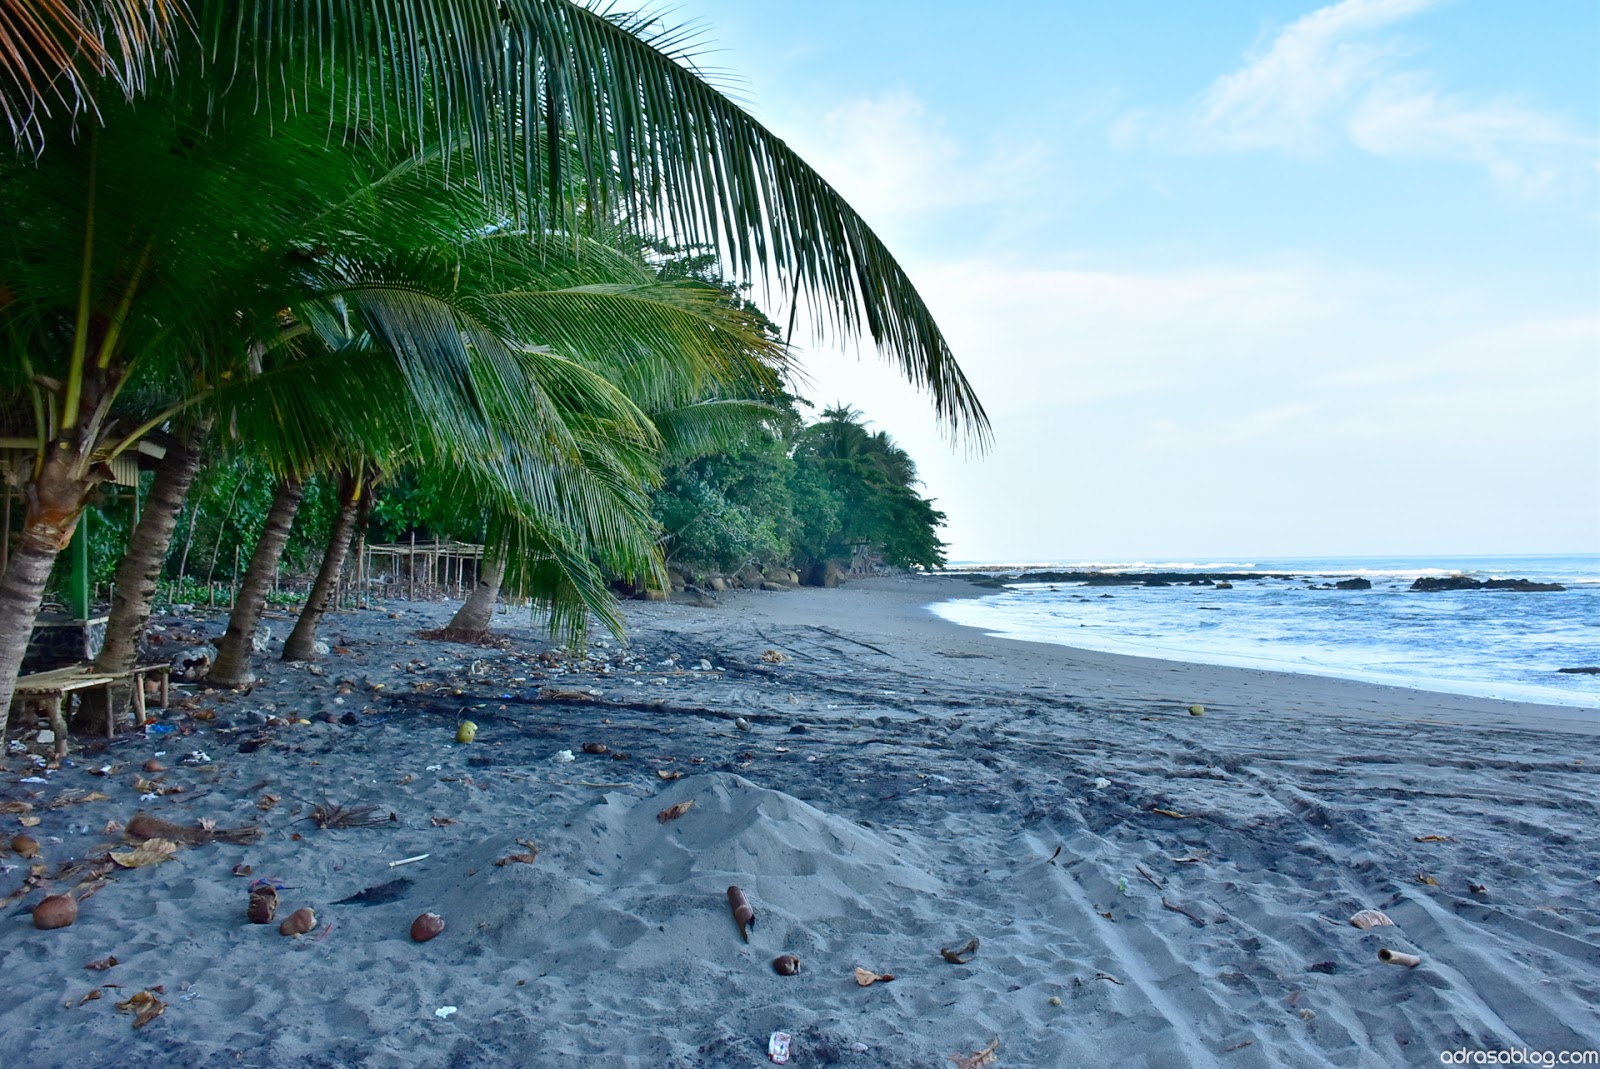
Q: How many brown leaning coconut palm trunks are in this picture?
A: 5